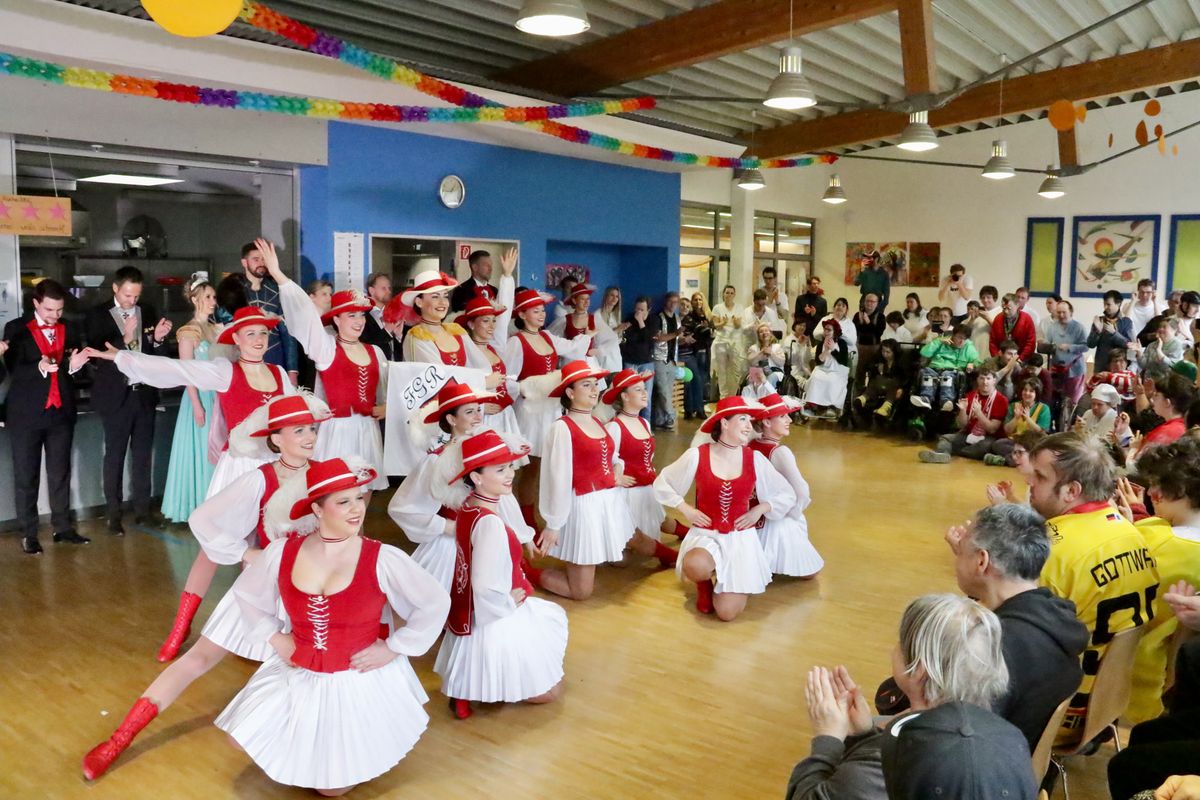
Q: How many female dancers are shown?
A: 14